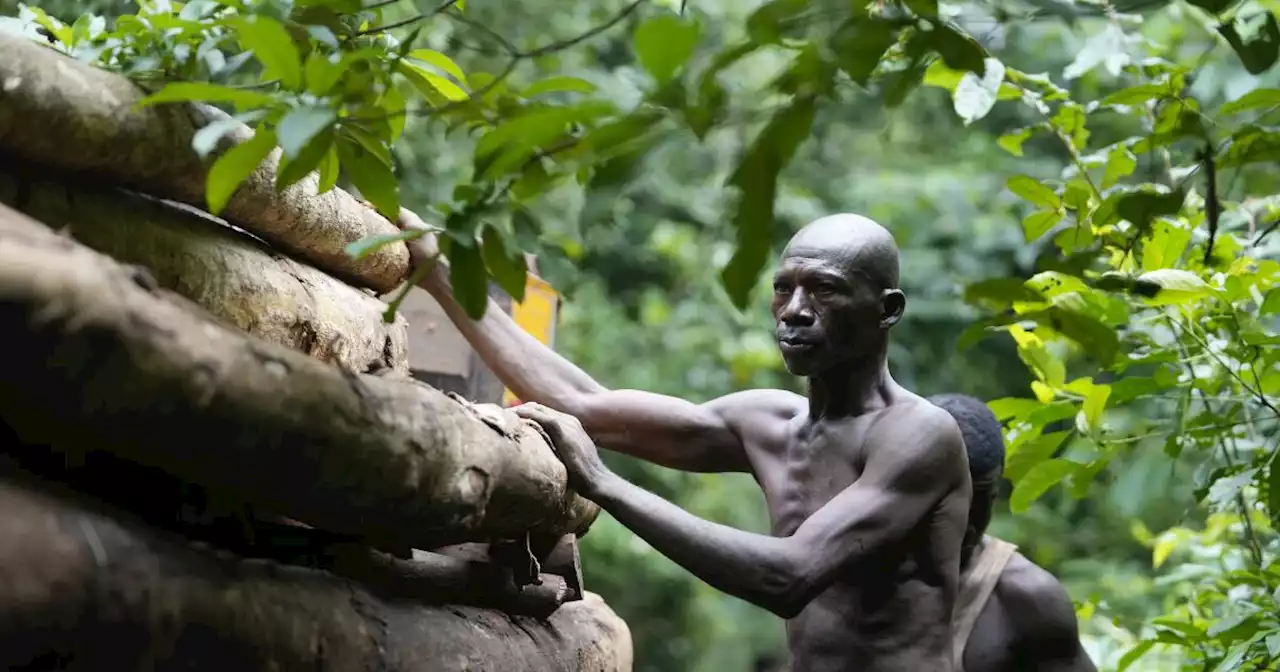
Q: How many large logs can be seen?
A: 4